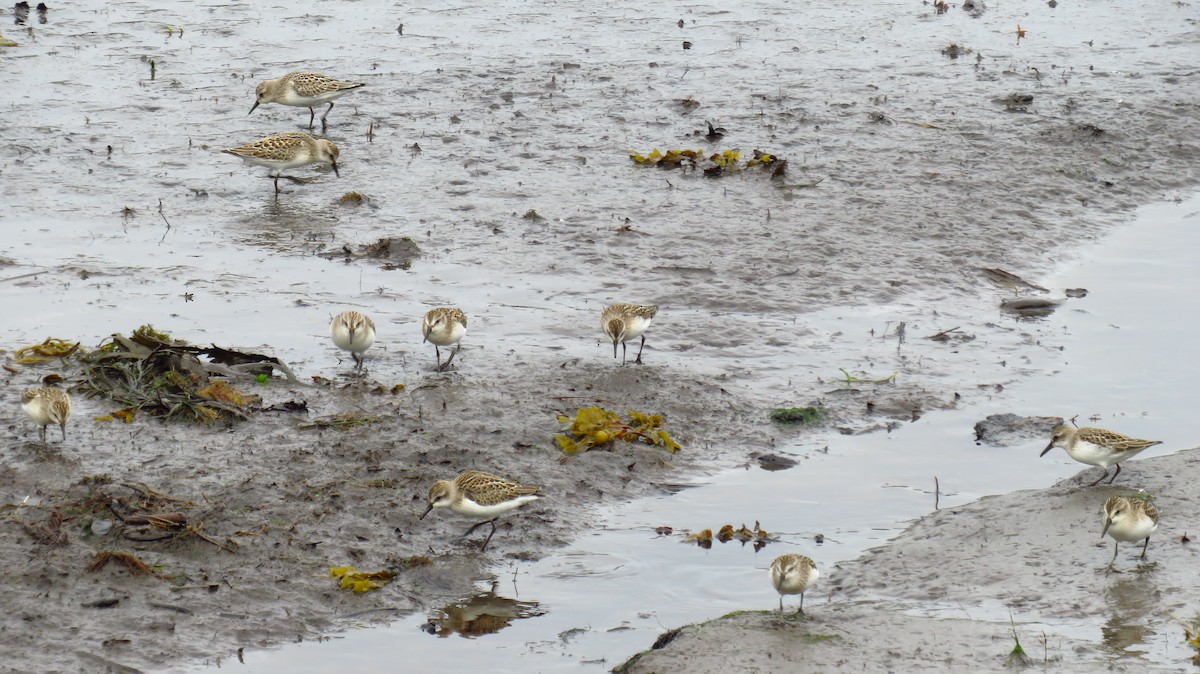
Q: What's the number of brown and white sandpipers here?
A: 10